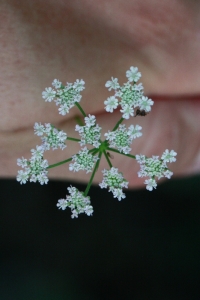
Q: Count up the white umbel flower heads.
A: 10